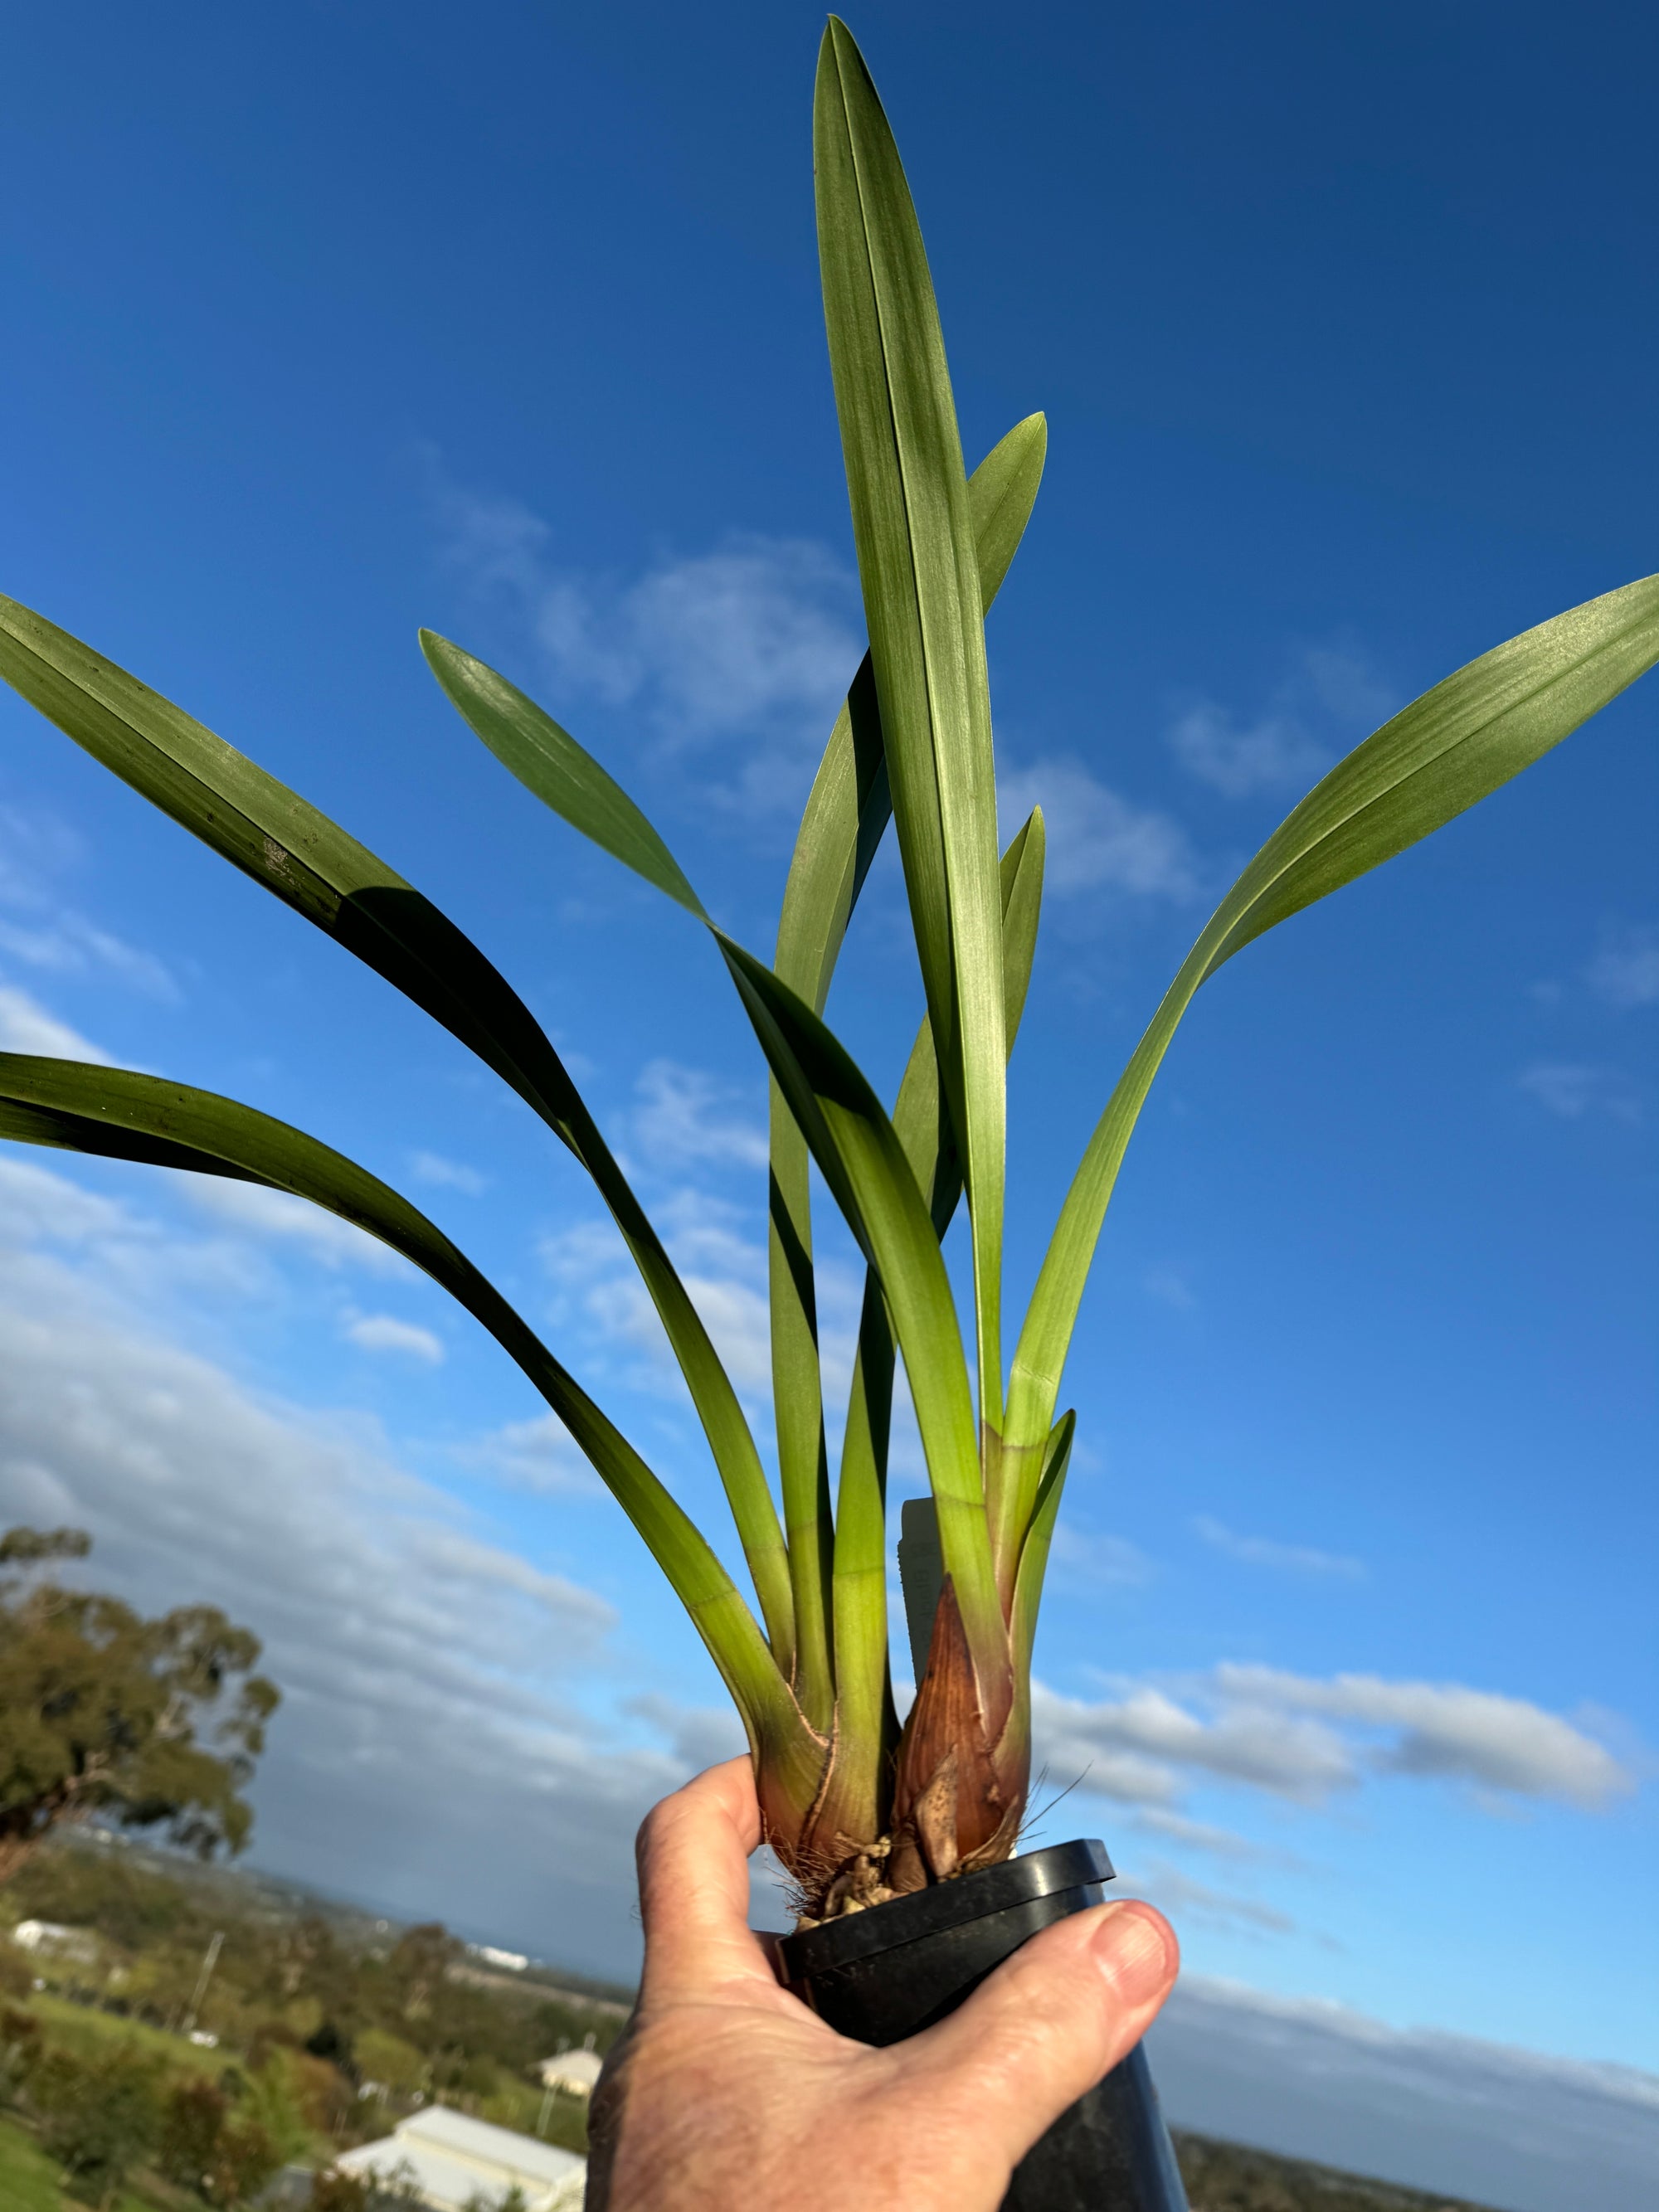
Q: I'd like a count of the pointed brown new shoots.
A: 1